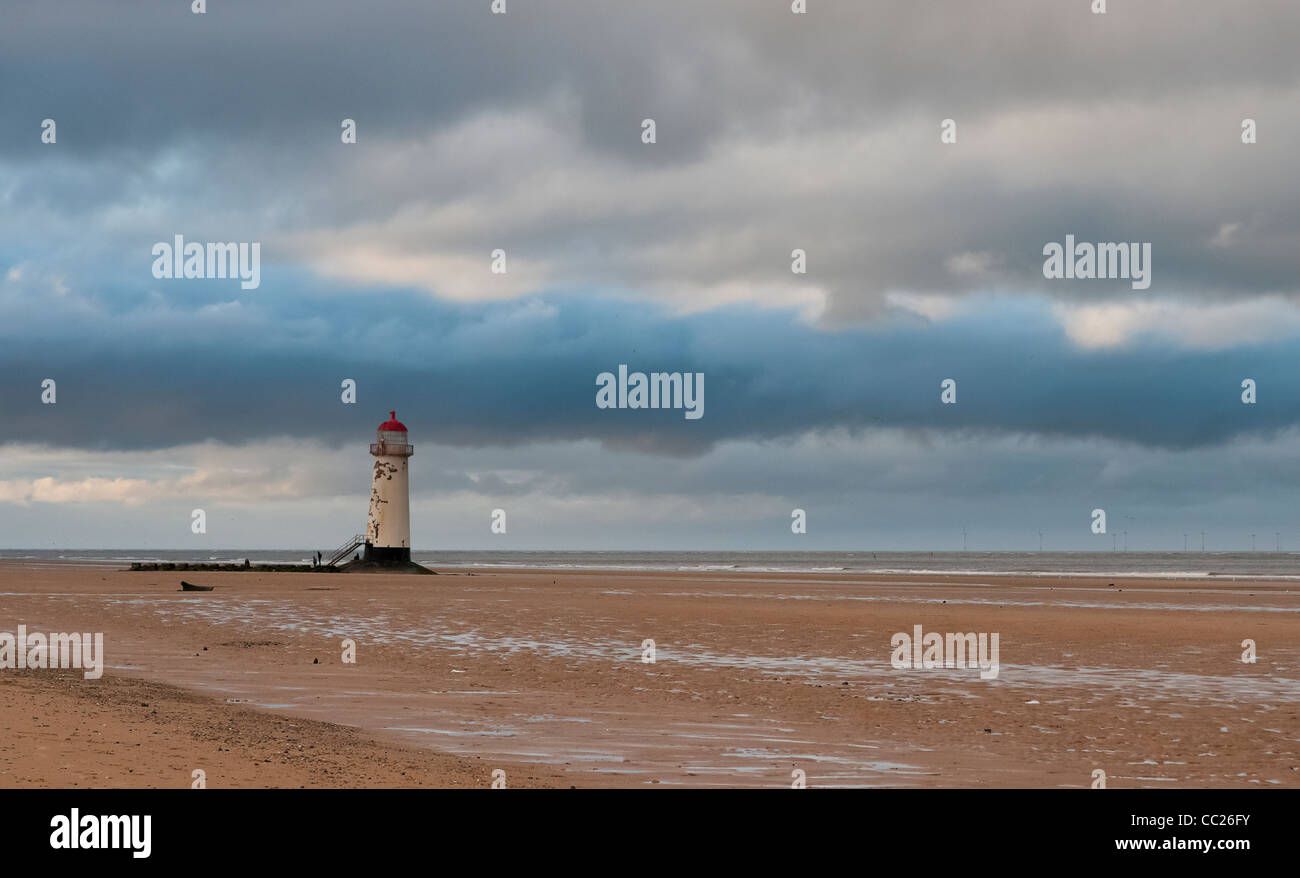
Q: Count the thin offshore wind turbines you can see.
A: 8